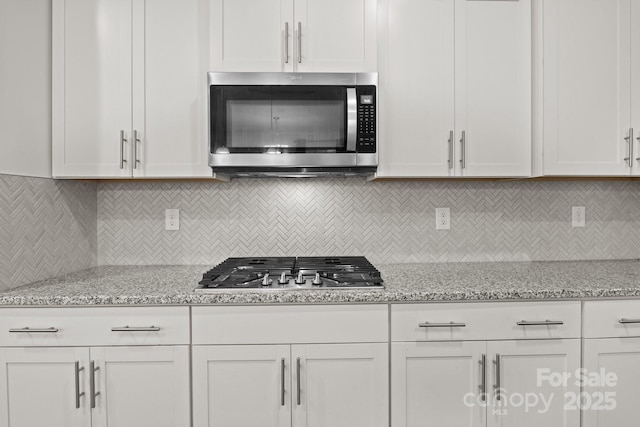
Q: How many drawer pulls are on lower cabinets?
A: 5